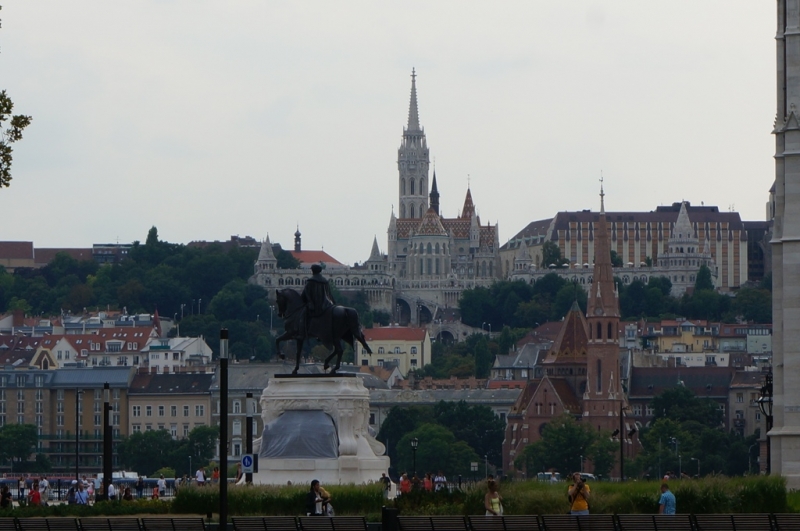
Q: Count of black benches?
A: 12